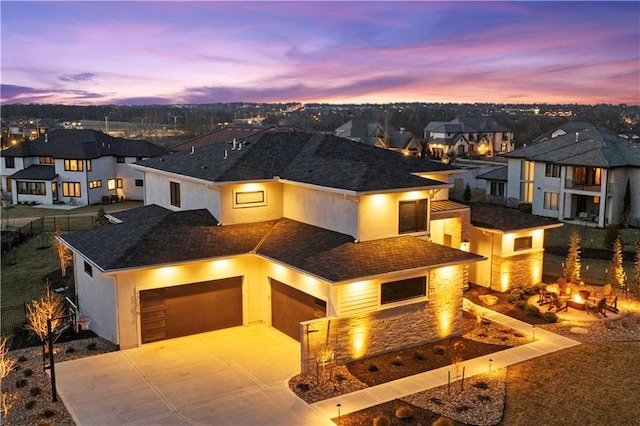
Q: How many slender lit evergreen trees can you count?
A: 3